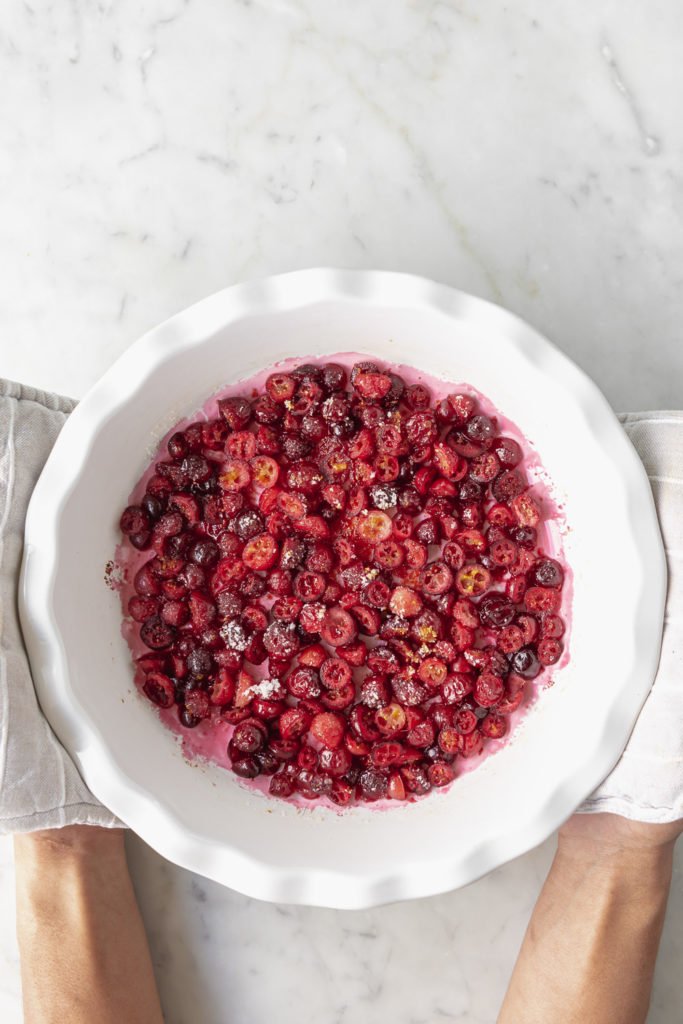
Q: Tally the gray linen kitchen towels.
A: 2